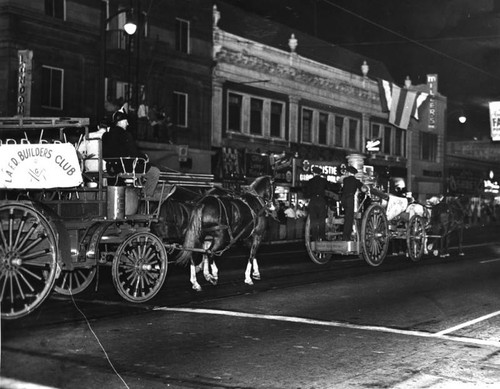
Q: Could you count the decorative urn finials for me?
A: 4